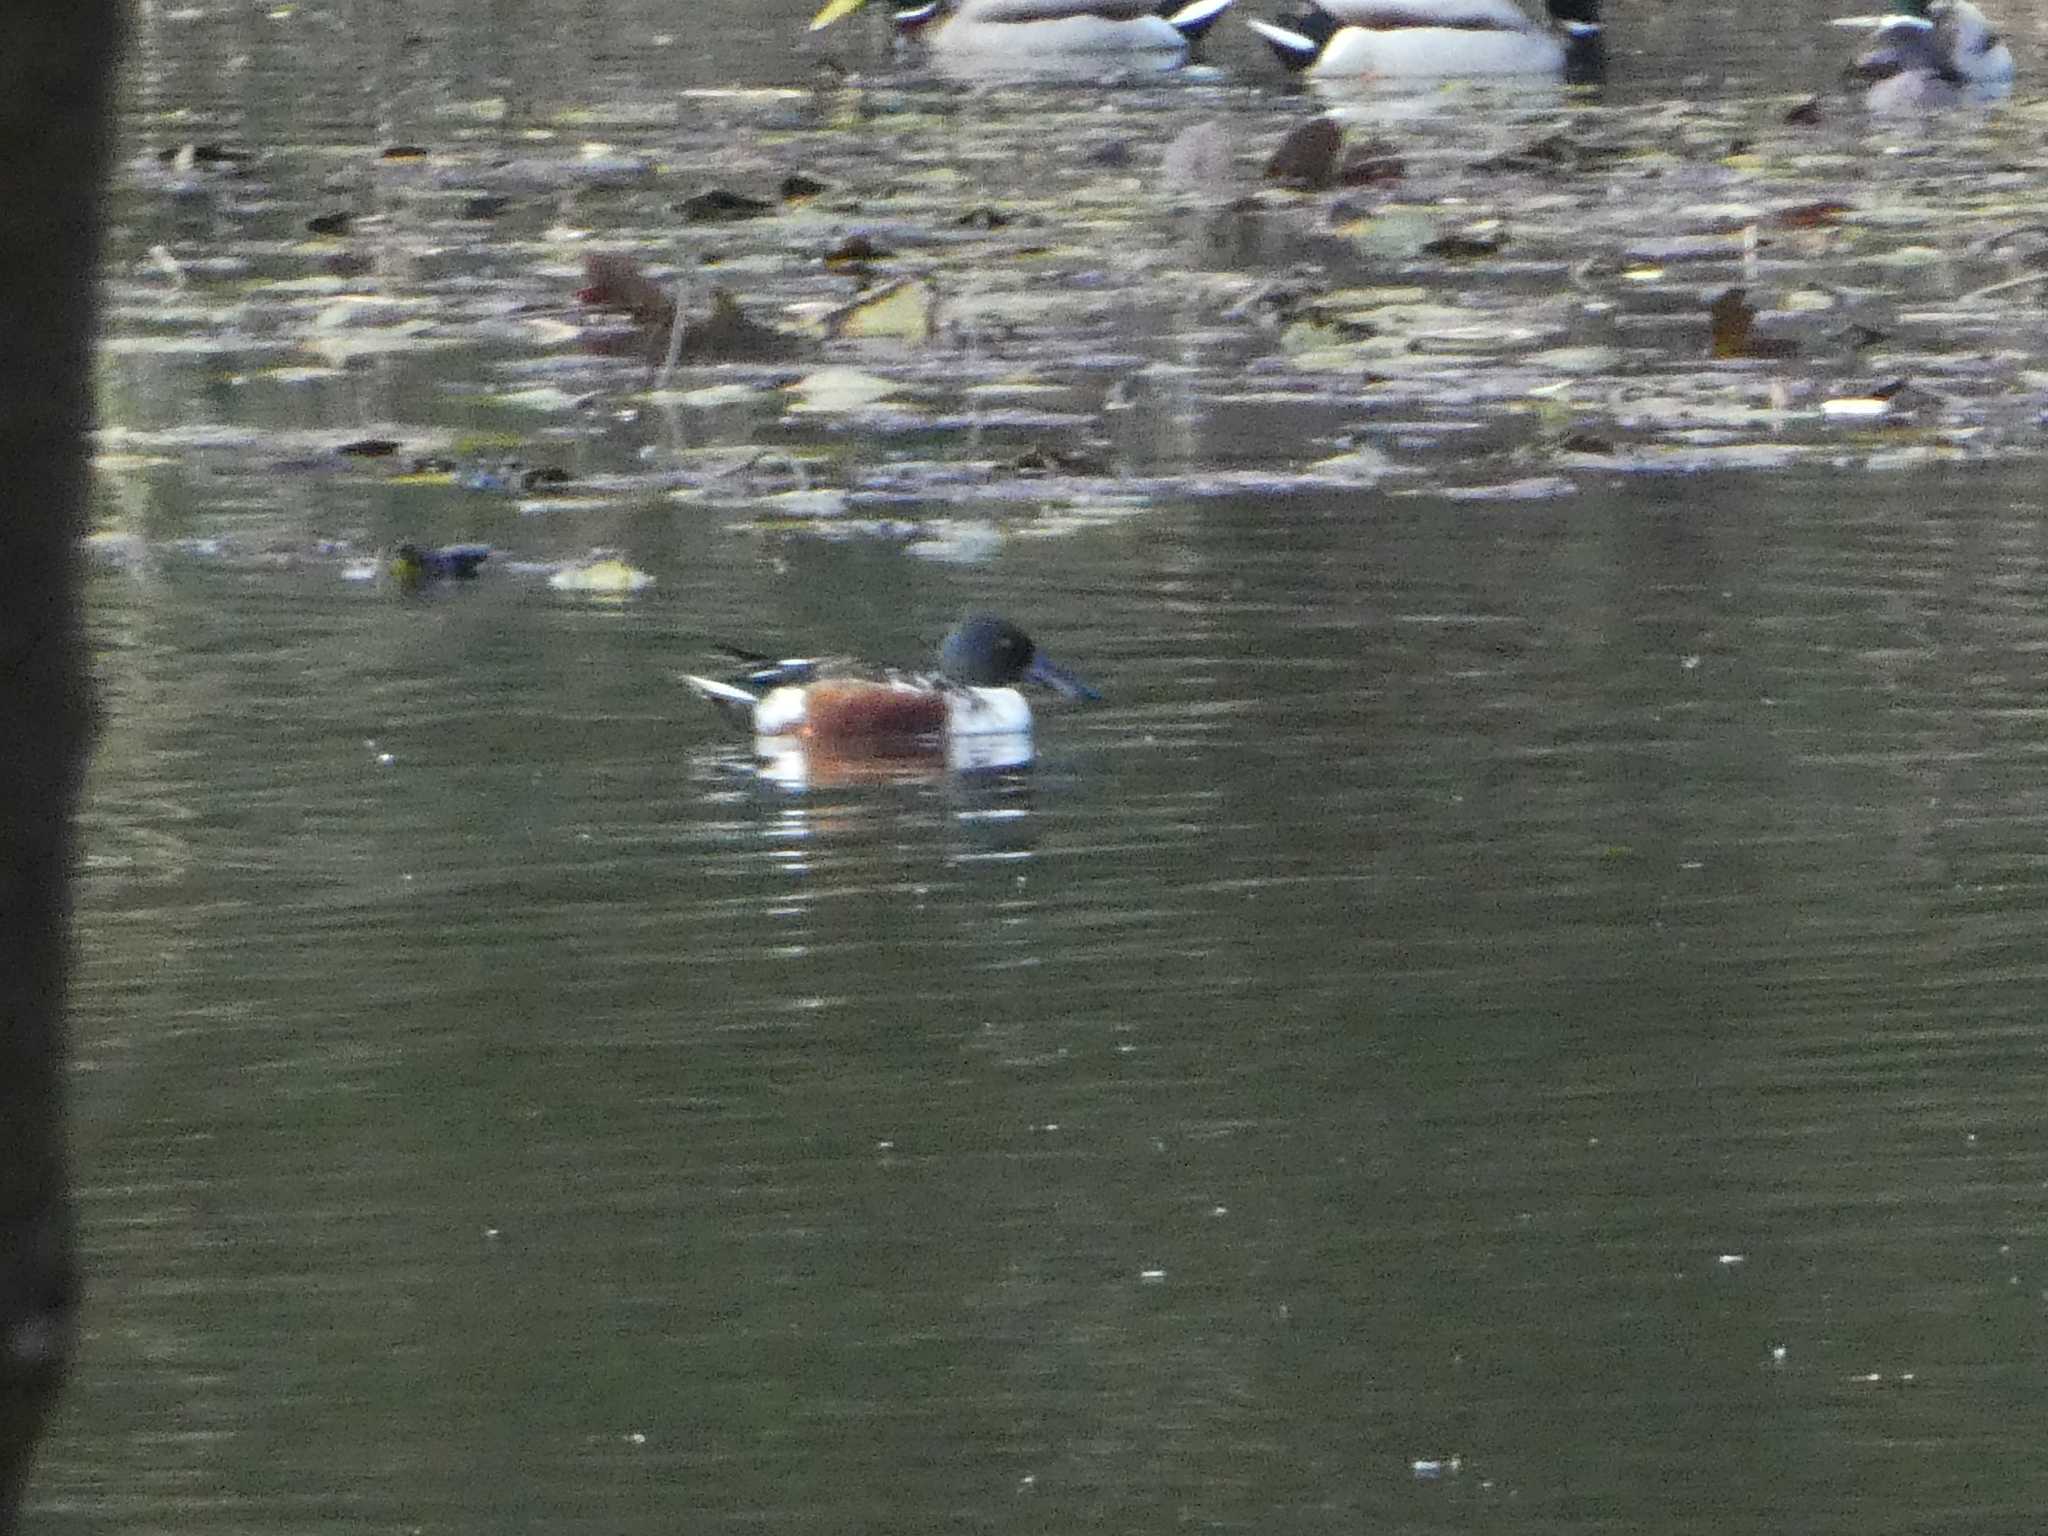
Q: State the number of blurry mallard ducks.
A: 3